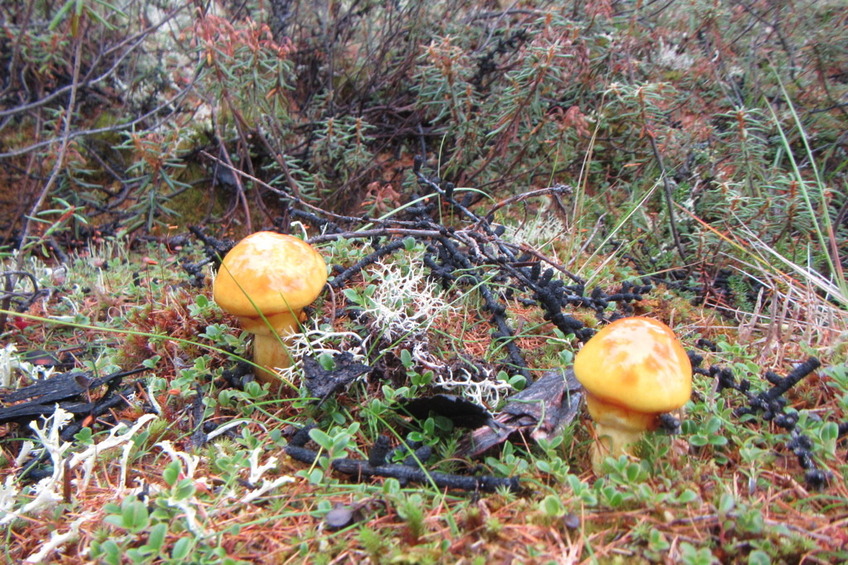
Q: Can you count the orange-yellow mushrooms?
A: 2